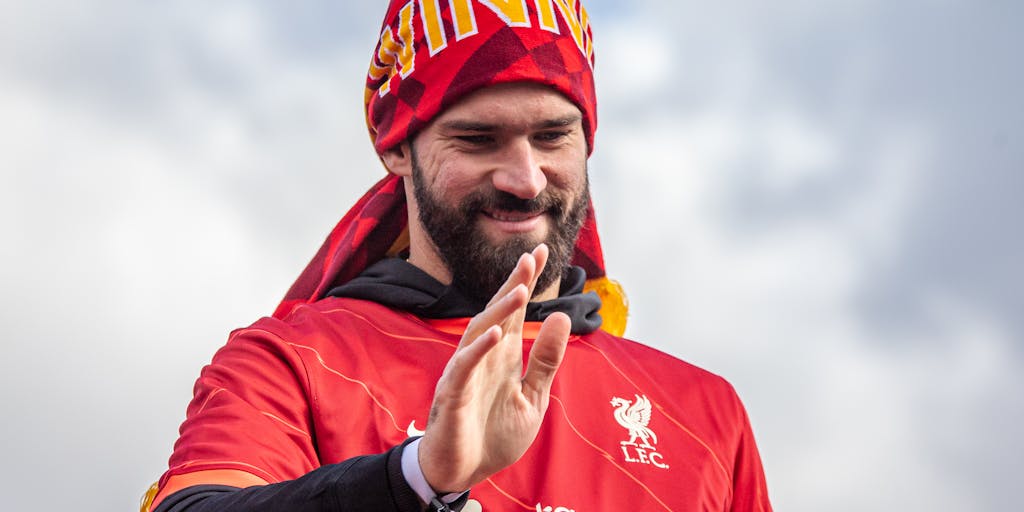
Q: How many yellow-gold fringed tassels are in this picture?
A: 2